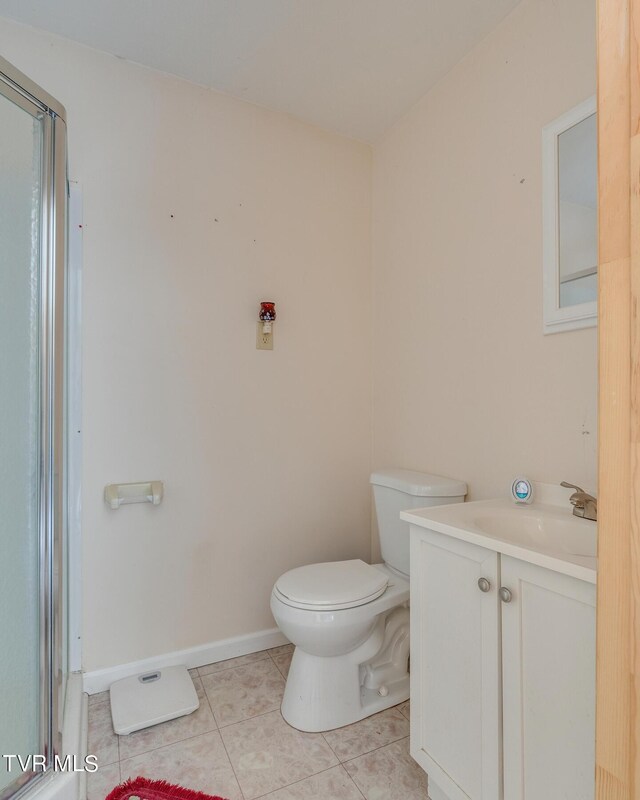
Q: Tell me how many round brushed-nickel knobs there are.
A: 2